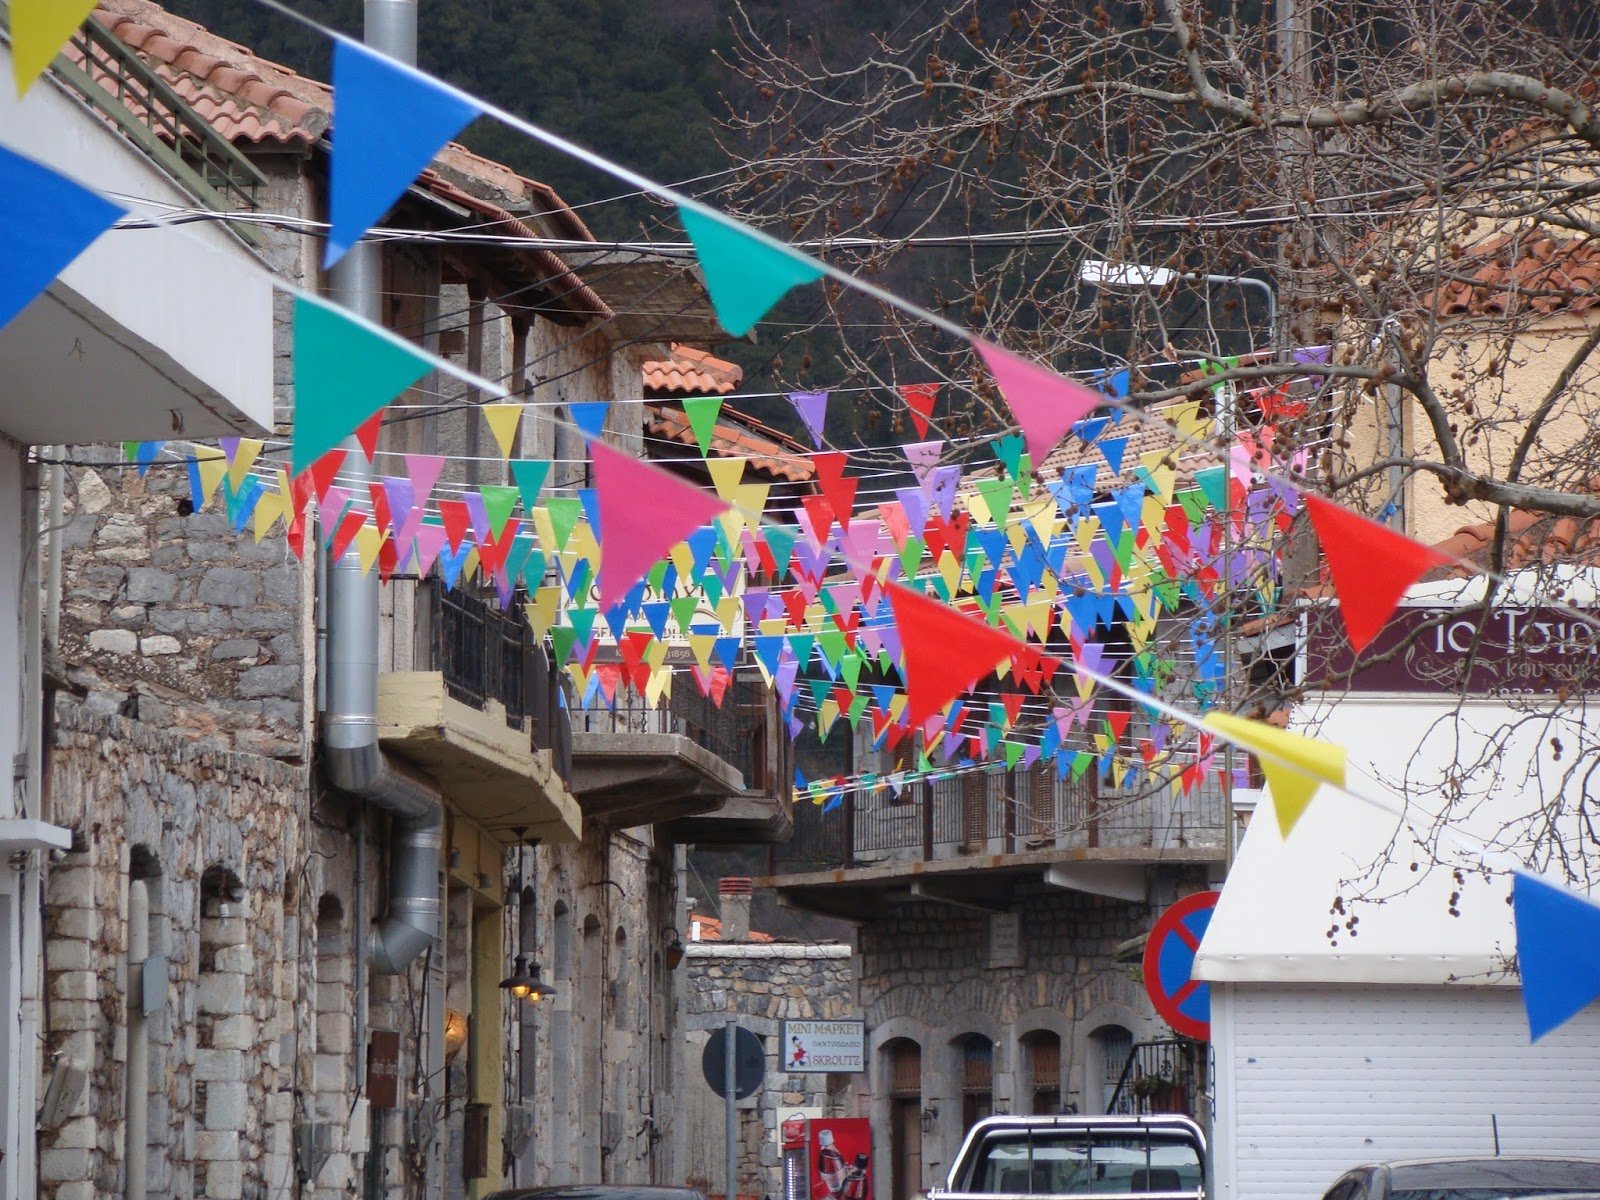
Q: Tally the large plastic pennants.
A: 11